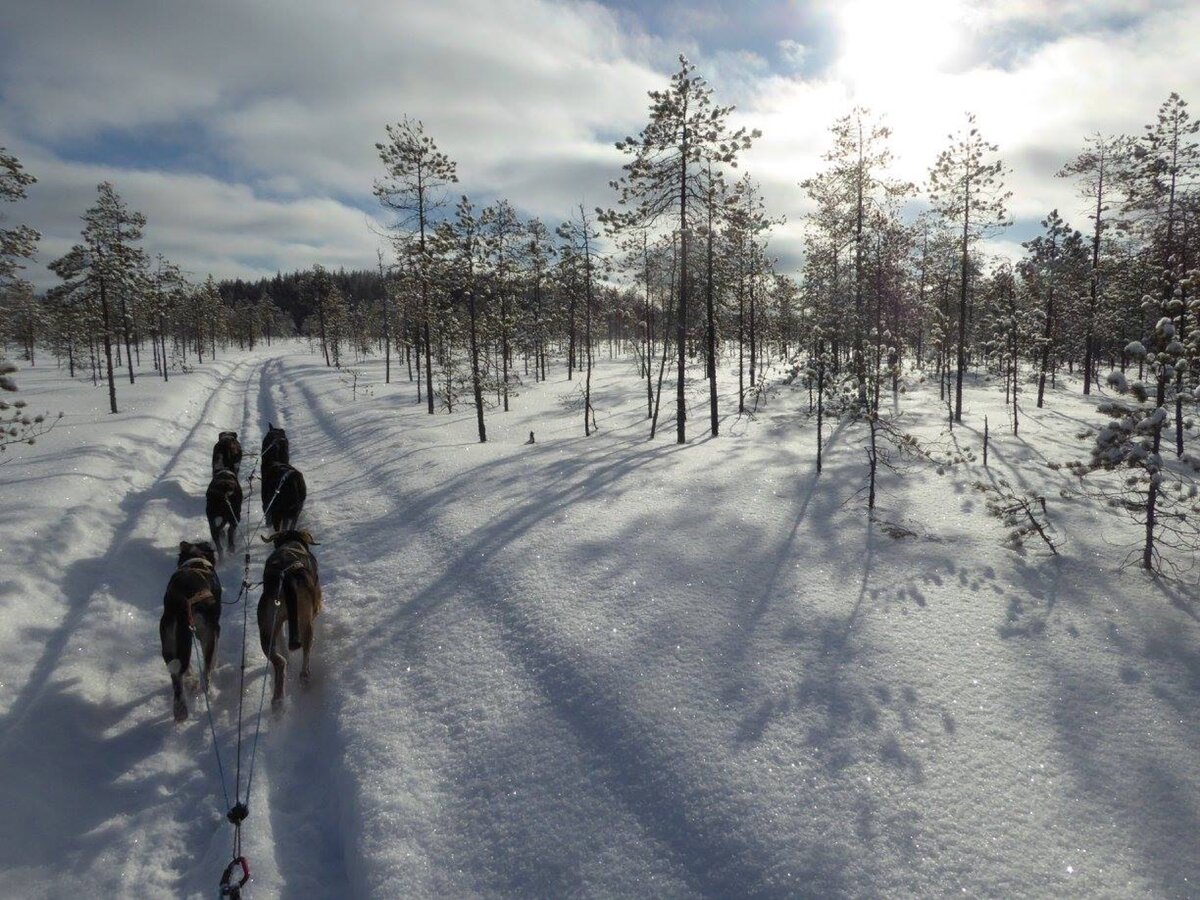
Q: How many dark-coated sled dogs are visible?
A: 6